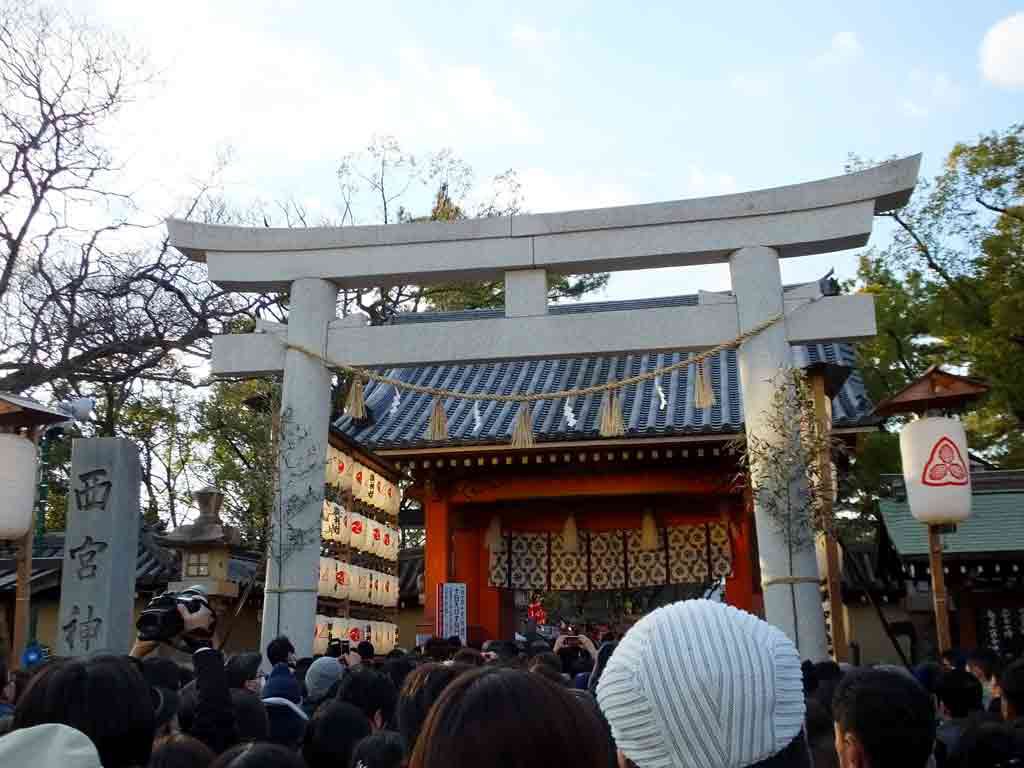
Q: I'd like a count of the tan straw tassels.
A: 8